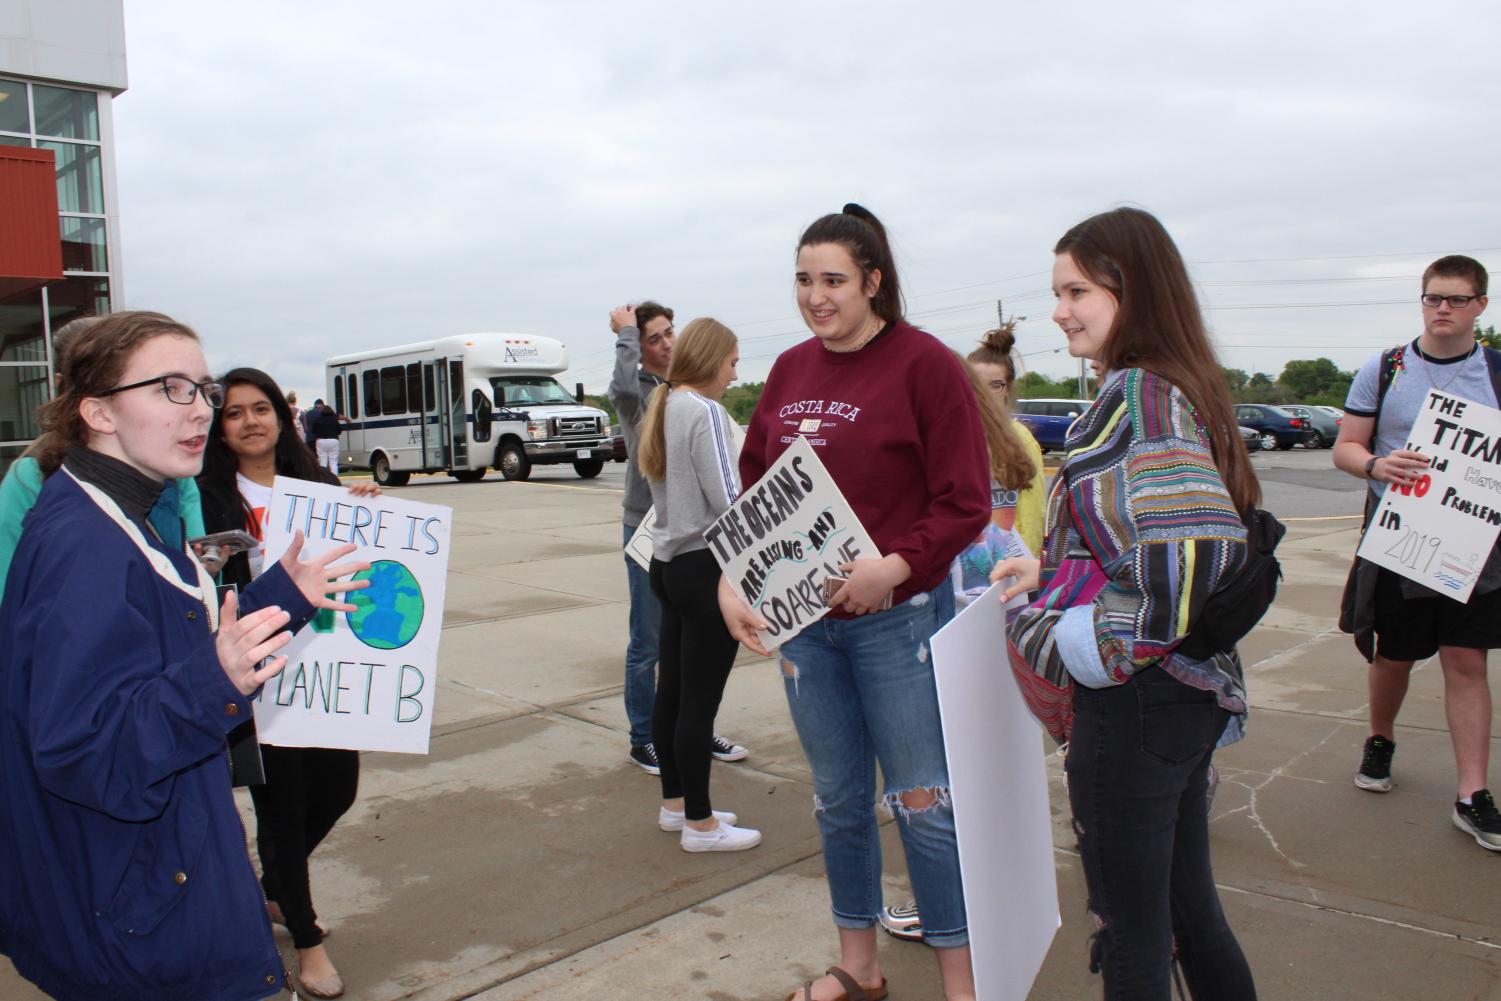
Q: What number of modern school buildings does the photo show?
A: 1